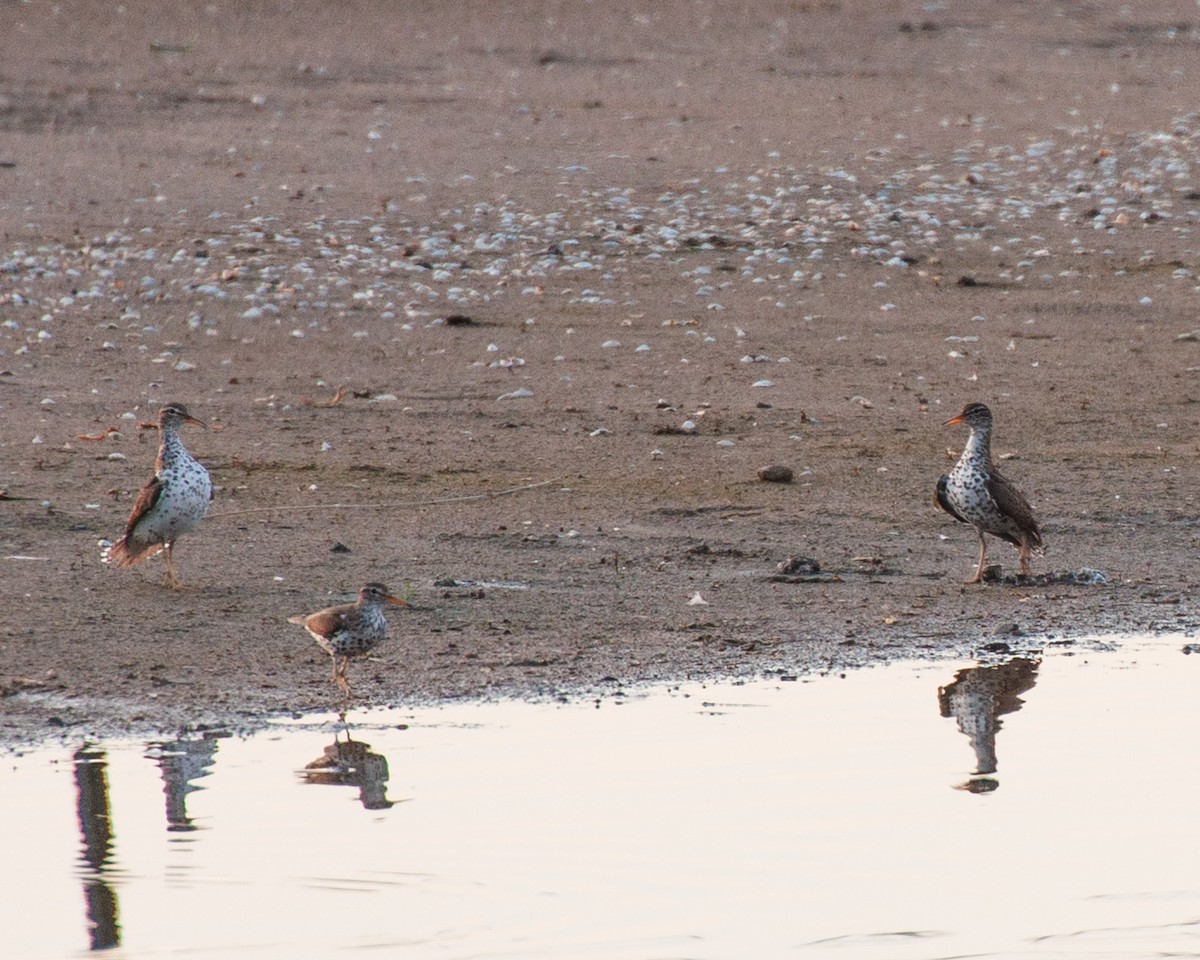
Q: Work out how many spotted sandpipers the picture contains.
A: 3